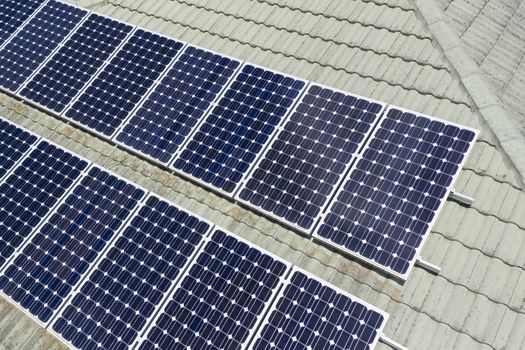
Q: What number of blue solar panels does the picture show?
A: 14